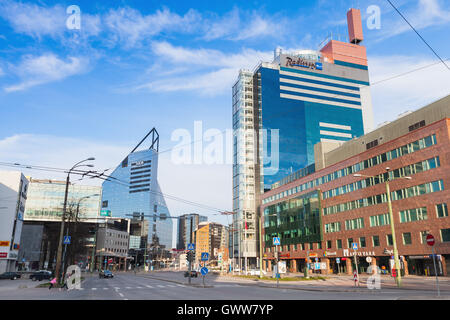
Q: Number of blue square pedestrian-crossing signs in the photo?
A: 5